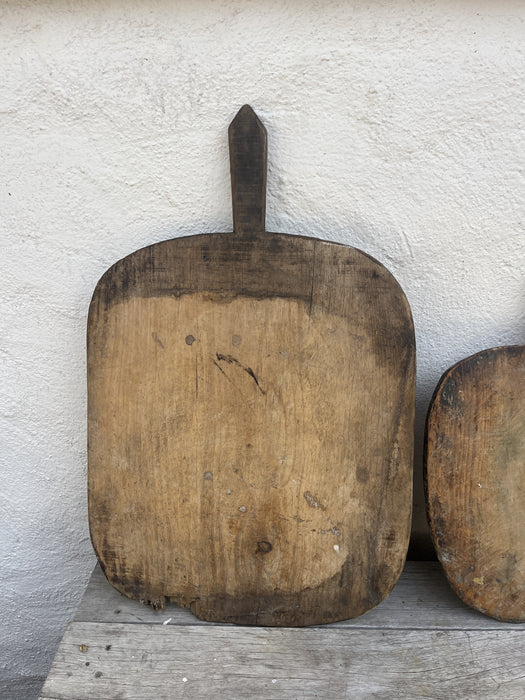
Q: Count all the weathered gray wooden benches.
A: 1